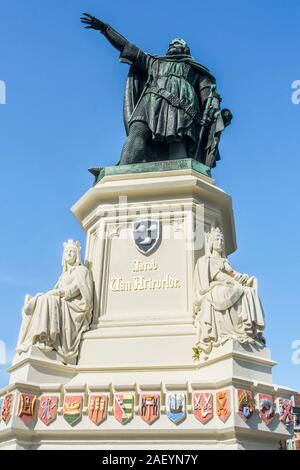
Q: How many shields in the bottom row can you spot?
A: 13